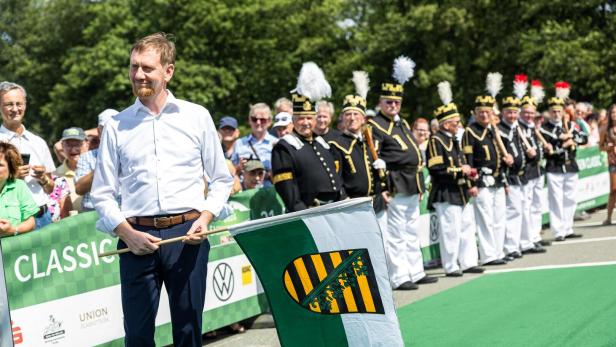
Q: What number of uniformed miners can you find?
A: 8